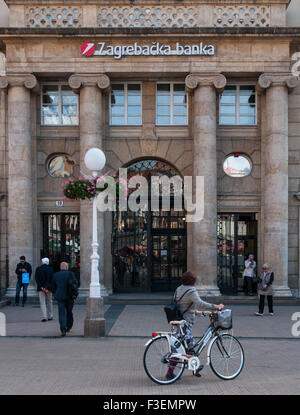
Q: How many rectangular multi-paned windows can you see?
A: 4